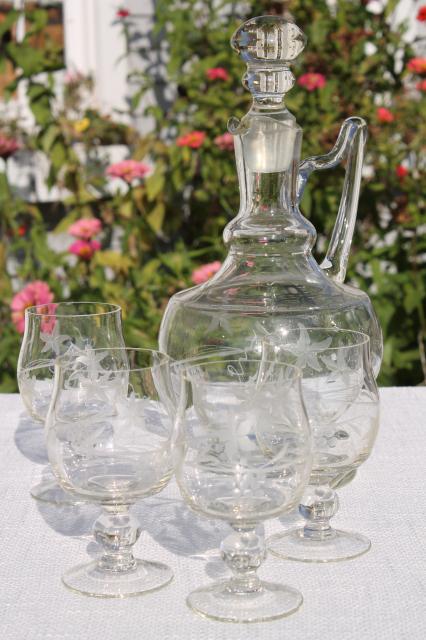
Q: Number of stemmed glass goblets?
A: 4